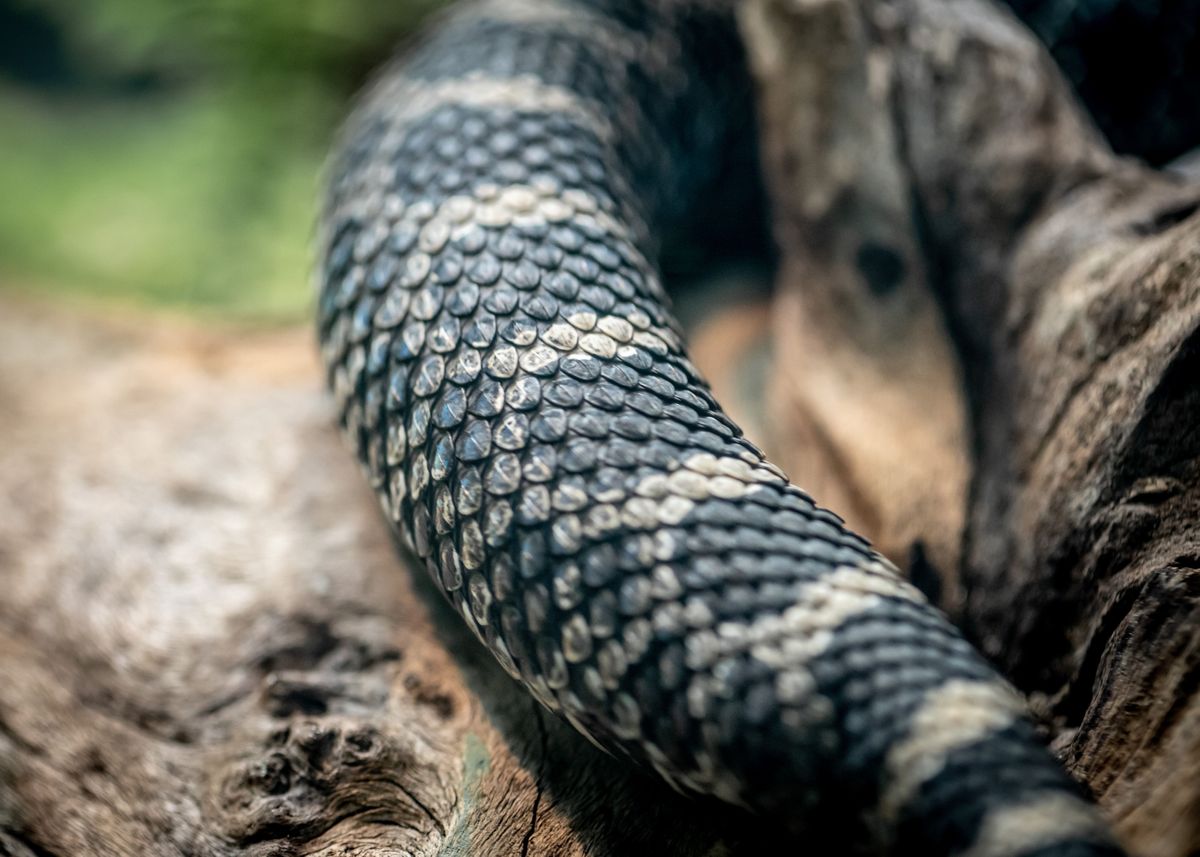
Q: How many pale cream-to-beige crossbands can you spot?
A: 8